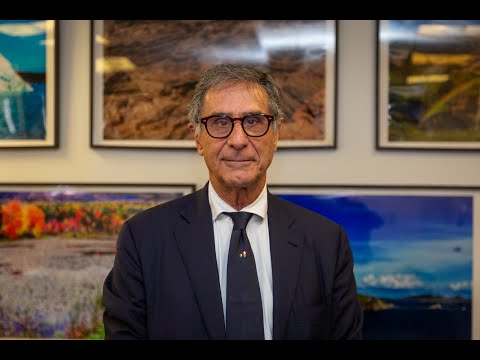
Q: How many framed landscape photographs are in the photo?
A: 5